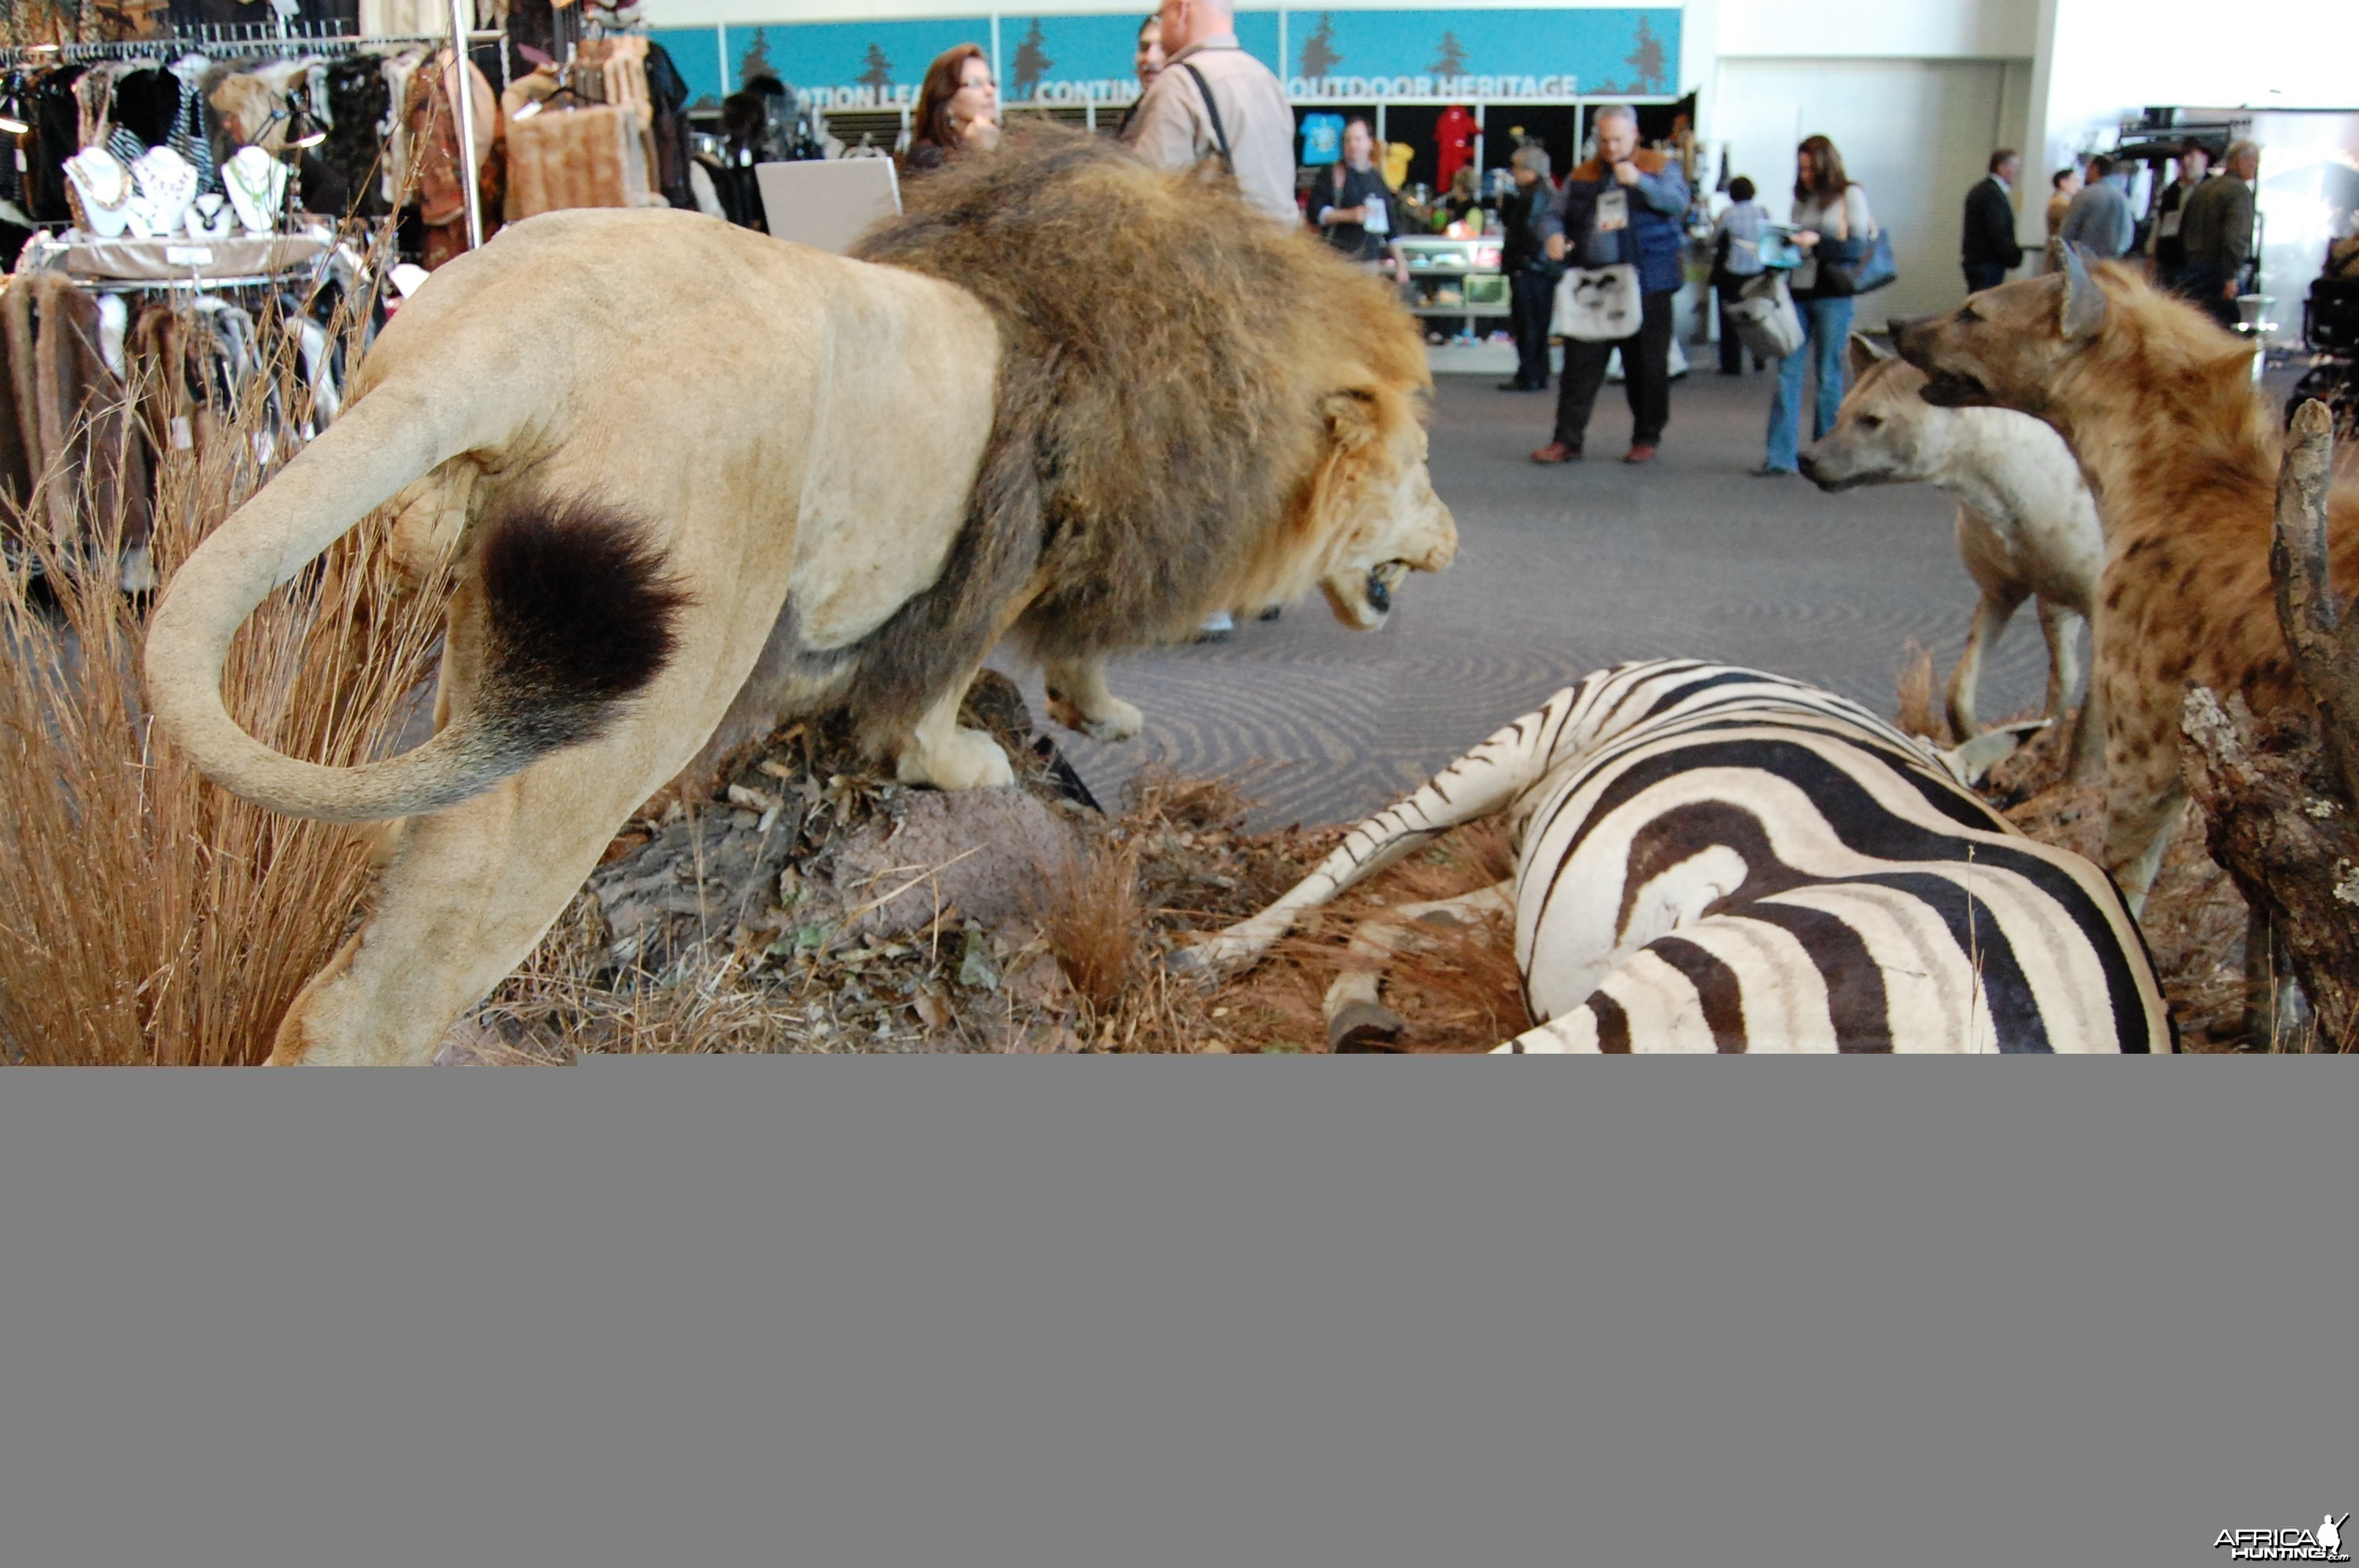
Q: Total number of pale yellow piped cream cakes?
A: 0